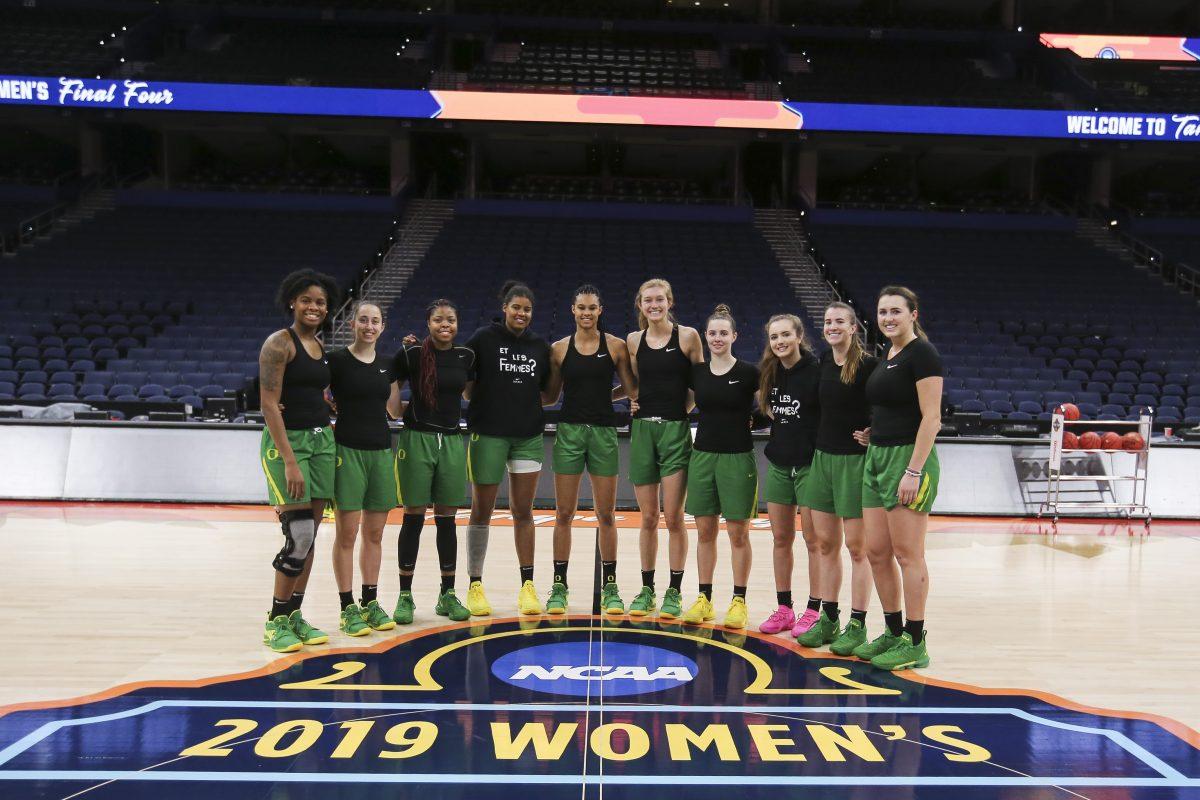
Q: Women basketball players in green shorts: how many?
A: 10